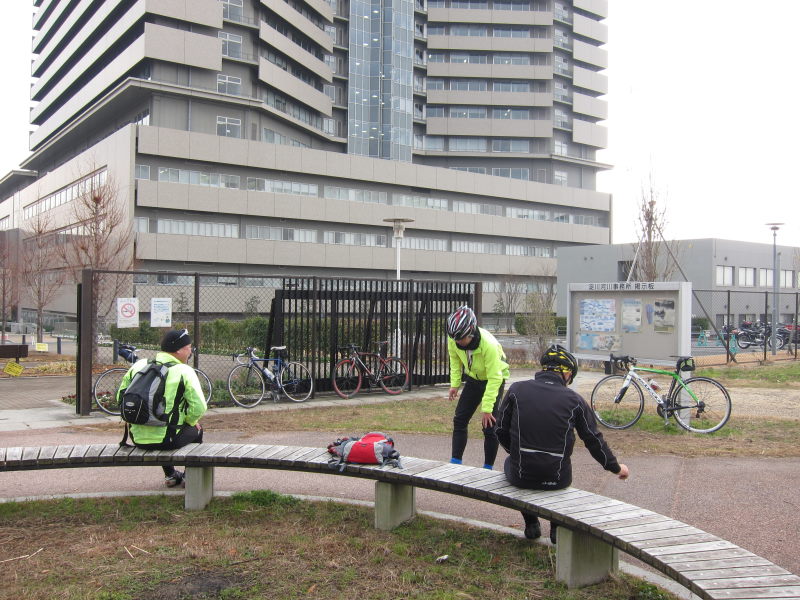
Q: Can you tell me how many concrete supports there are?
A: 3